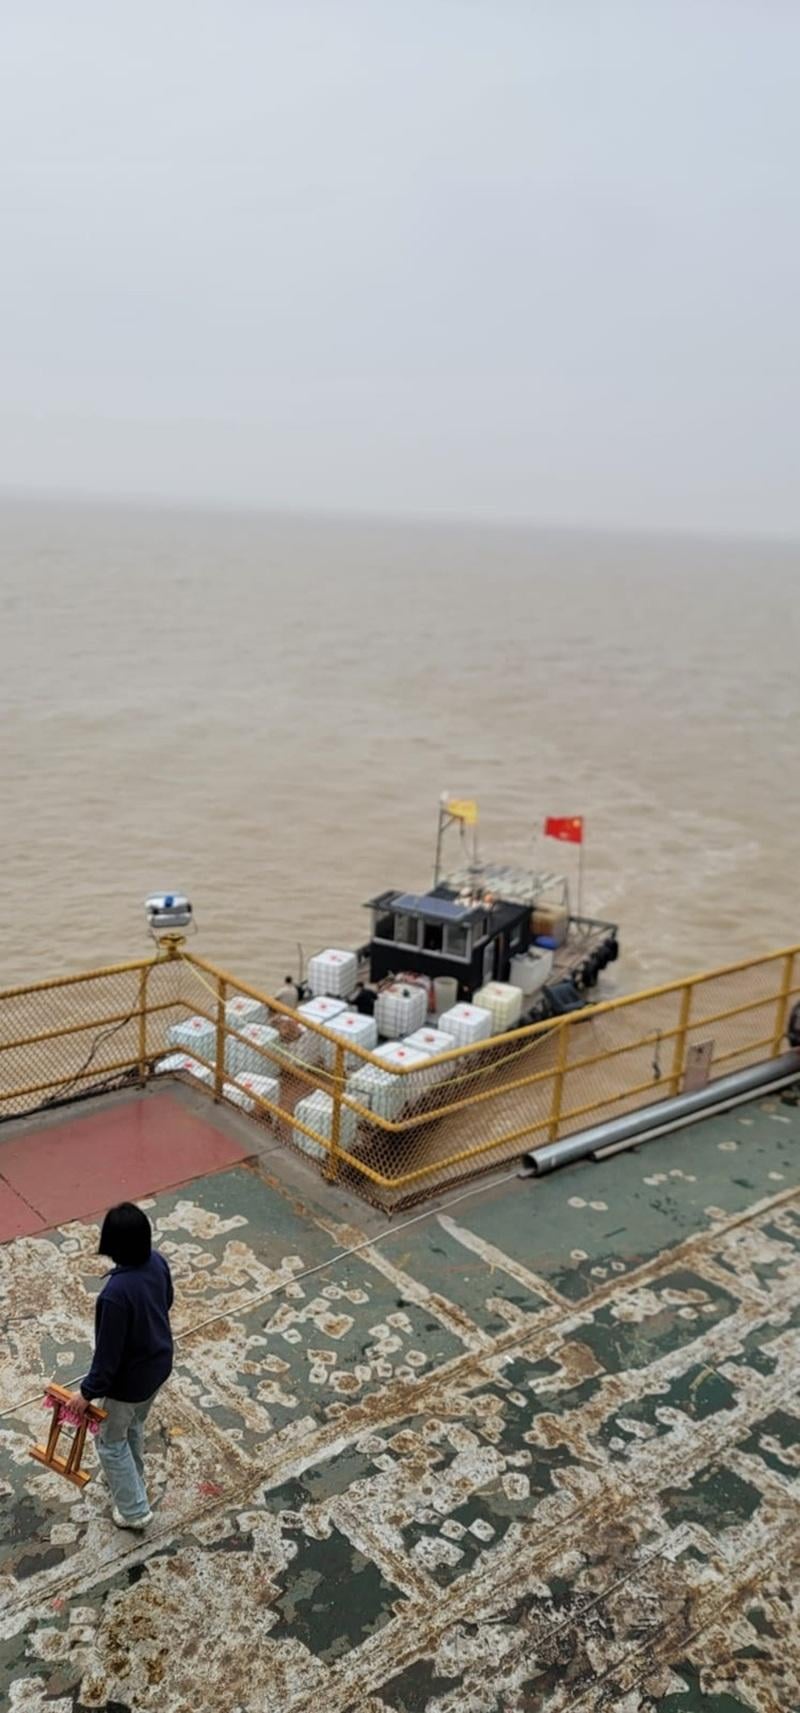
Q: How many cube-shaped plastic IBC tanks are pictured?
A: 15